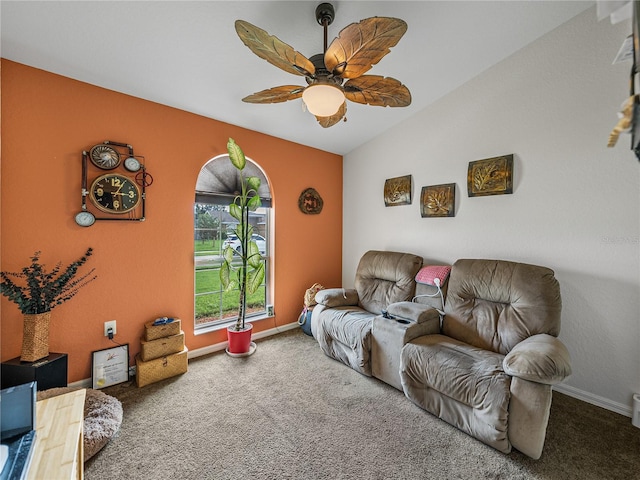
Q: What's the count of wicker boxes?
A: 3